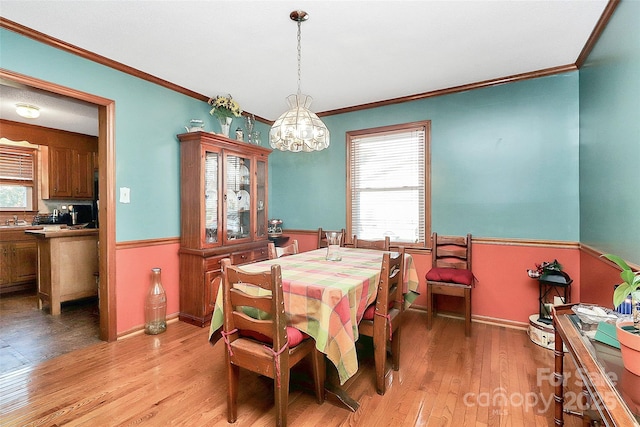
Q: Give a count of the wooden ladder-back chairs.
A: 6